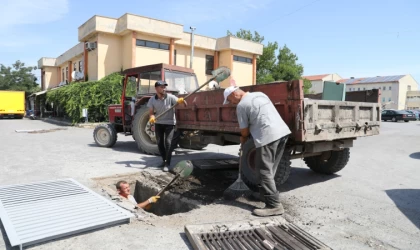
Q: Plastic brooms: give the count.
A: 1